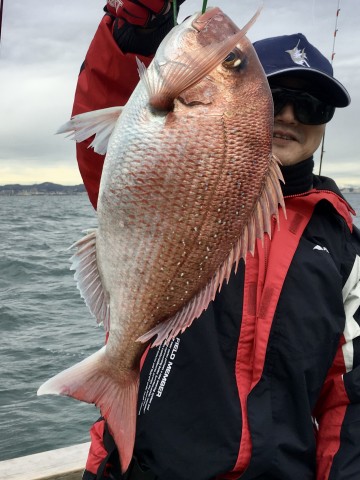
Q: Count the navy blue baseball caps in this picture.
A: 1